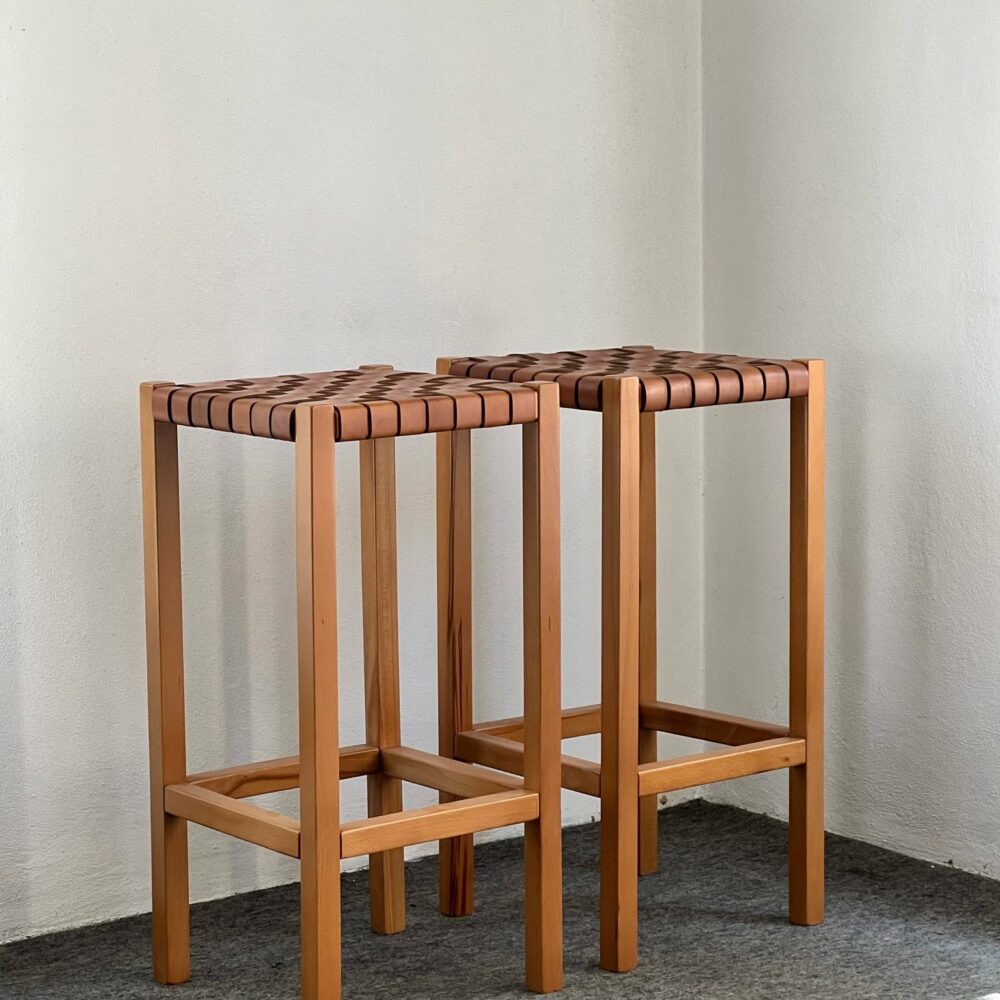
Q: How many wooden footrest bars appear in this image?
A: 8